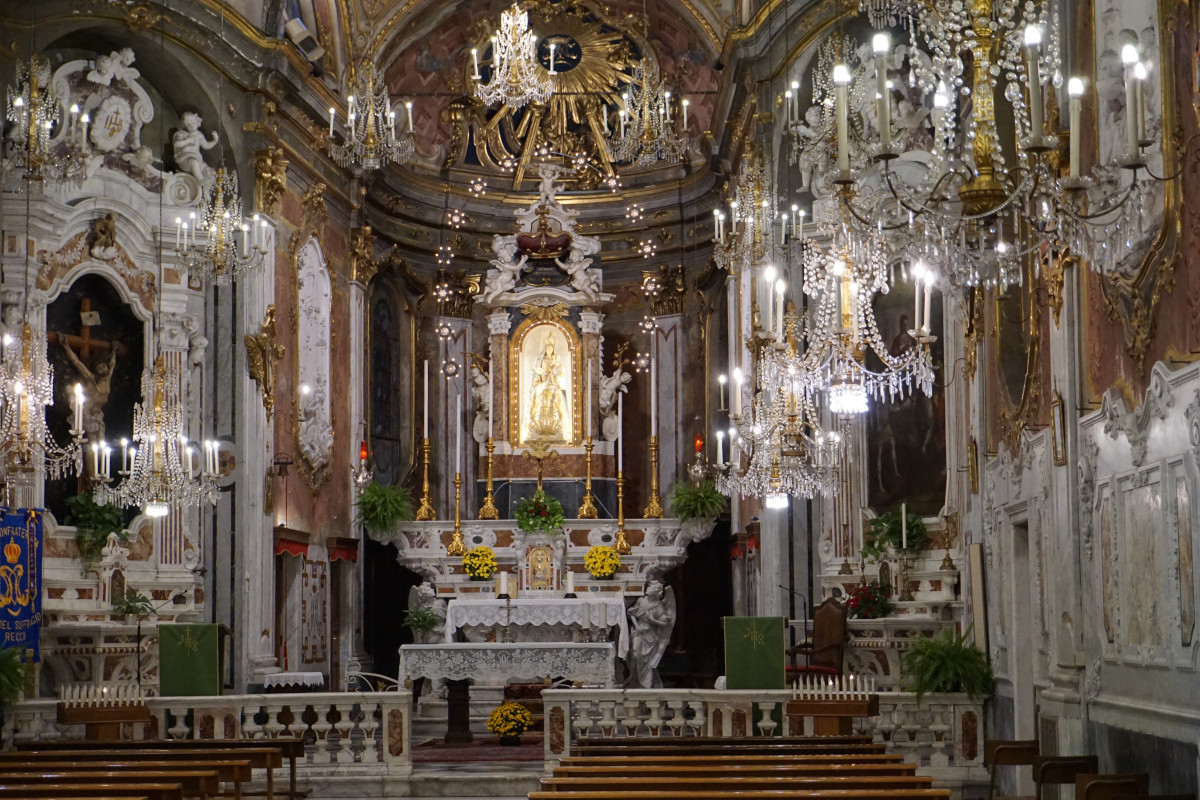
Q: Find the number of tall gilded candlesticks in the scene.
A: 6